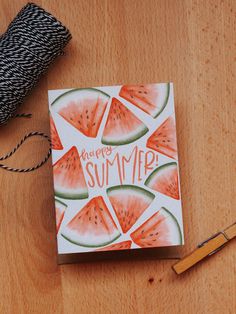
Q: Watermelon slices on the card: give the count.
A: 12